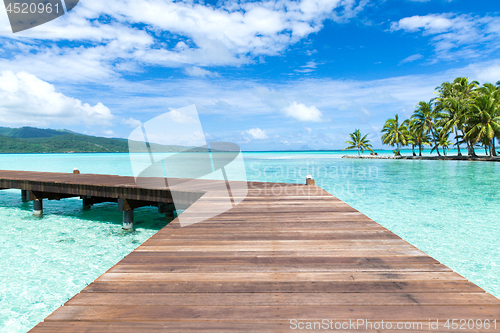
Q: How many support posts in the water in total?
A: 5